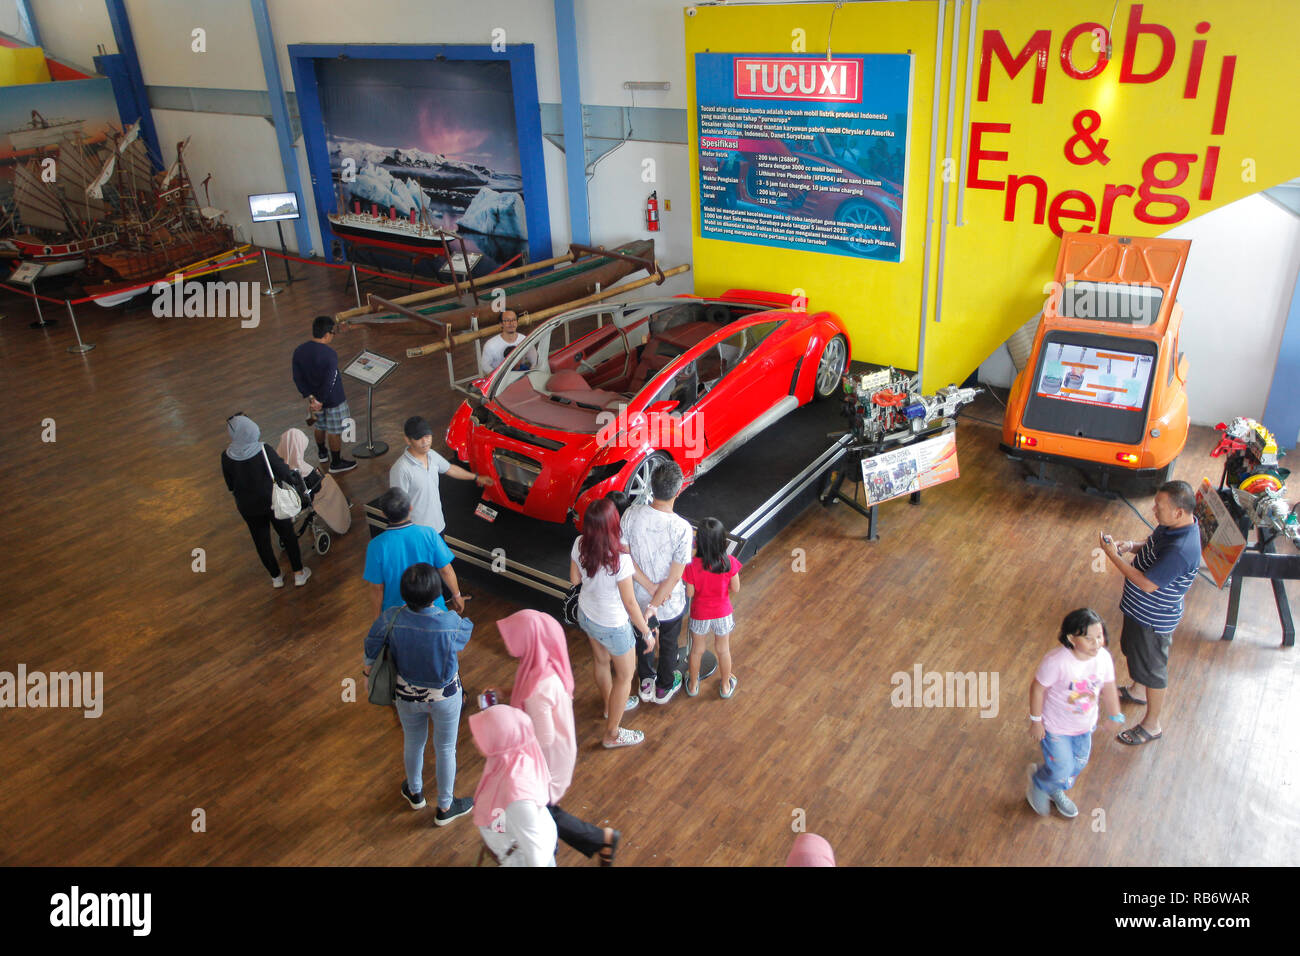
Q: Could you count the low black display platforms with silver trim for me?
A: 1